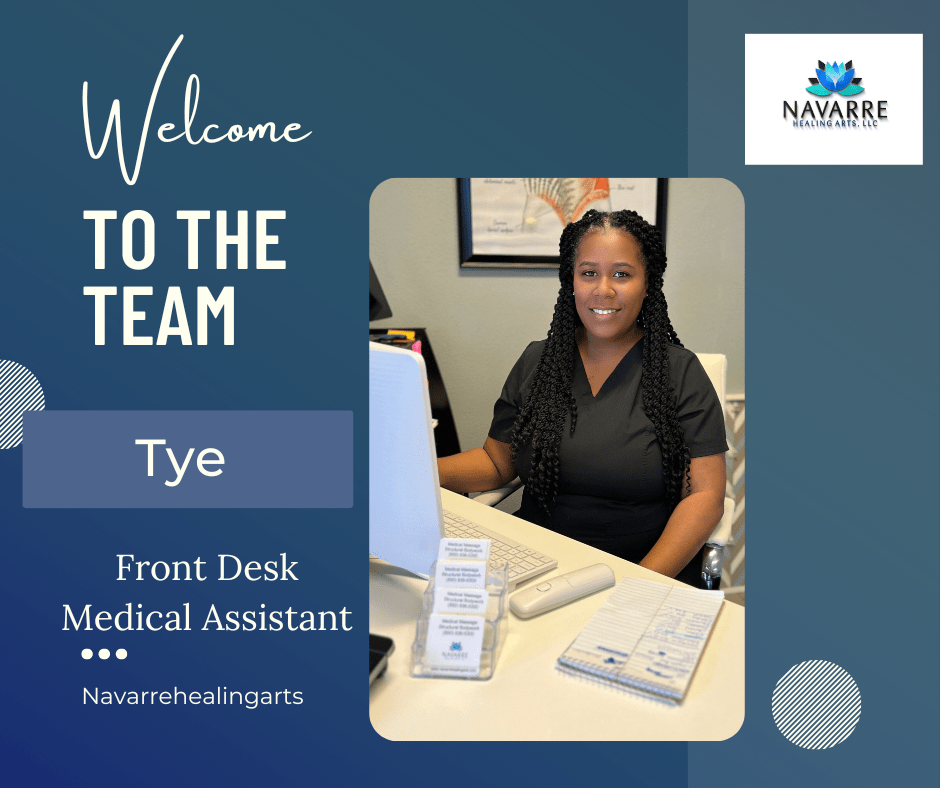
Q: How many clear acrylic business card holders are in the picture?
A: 1